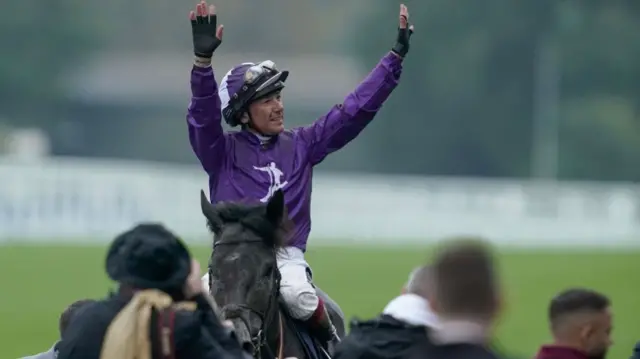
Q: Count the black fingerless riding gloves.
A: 2